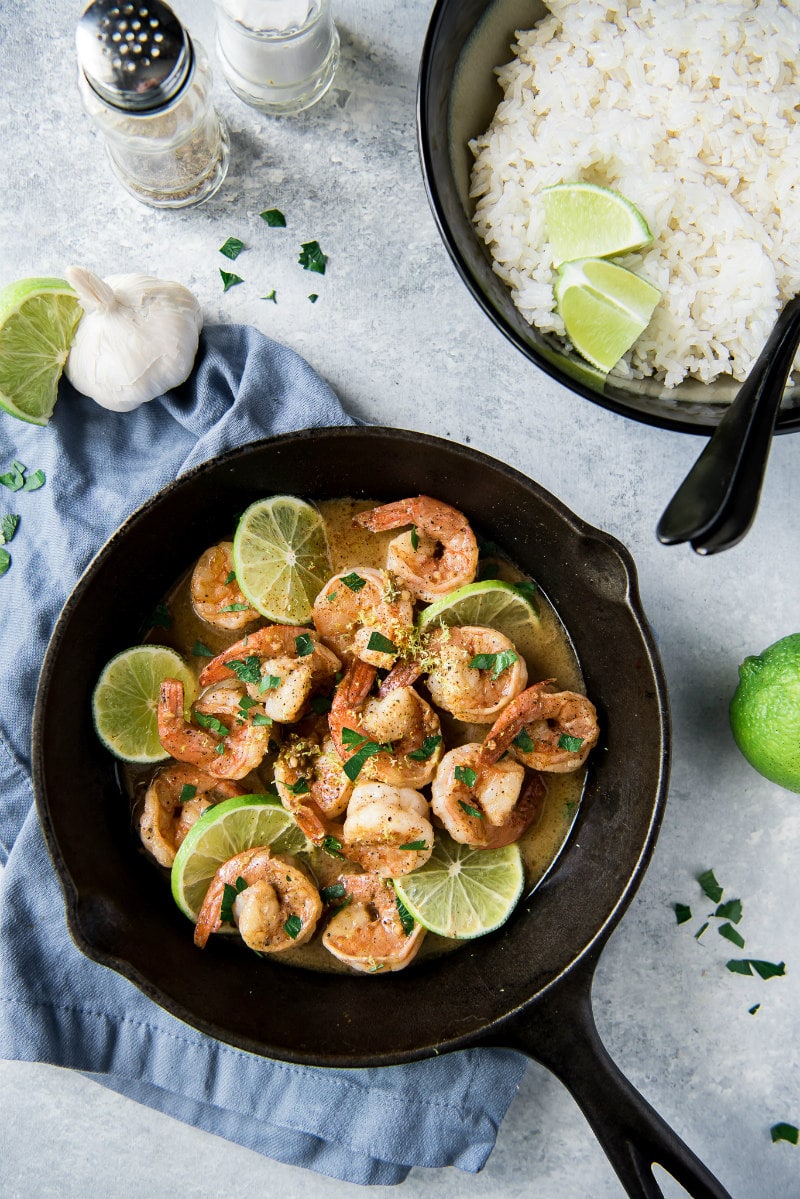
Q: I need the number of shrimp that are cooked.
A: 14